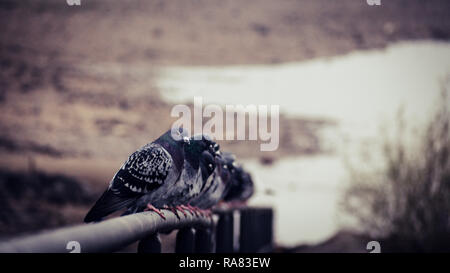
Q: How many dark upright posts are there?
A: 5